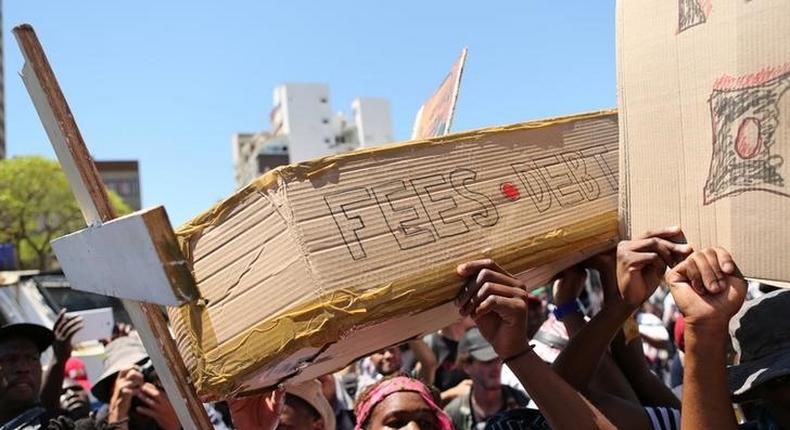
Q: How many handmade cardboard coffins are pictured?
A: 1